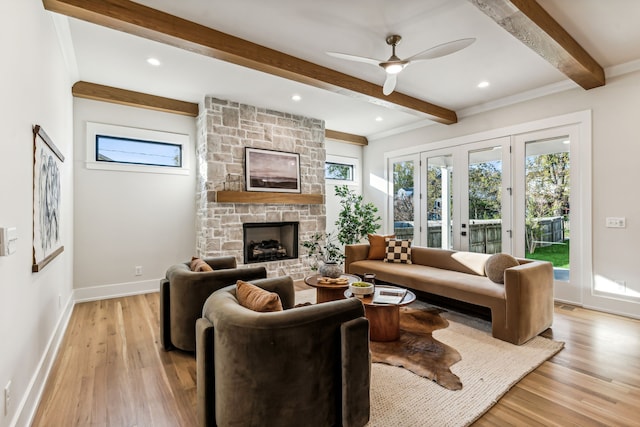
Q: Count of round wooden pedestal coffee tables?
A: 2